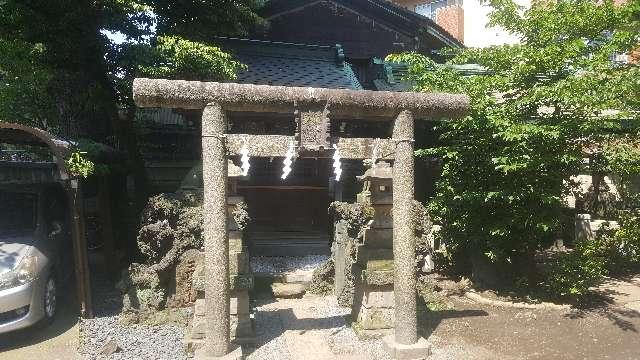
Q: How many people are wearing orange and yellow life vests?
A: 0